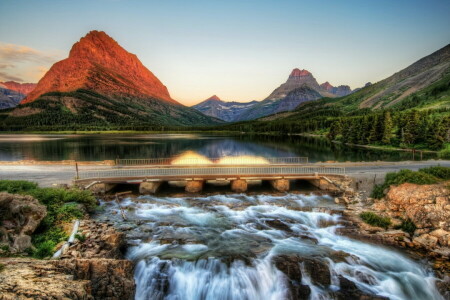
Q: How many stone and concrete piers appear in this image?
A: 4